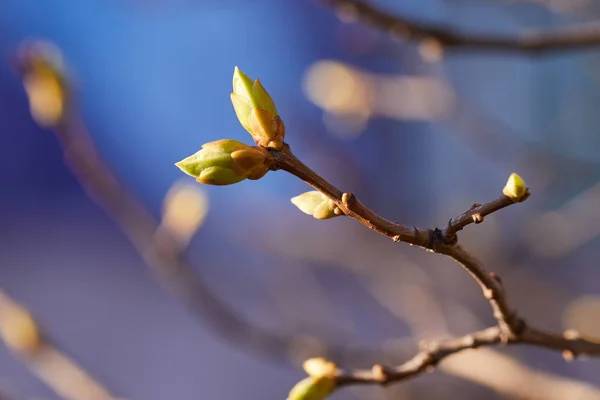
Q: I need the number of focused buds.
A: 4